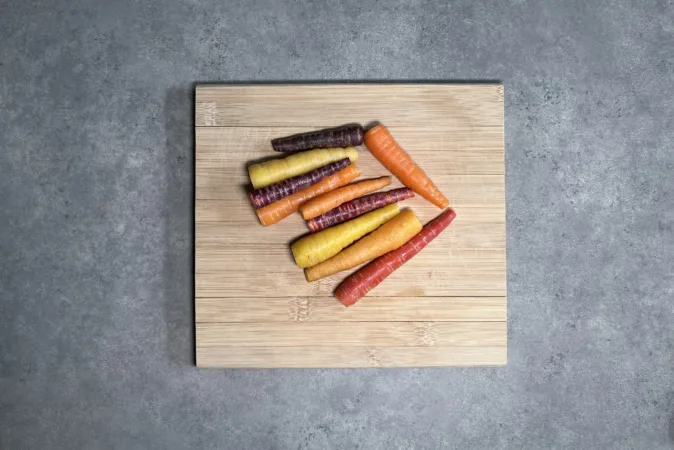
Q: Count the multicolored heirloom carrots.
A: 10